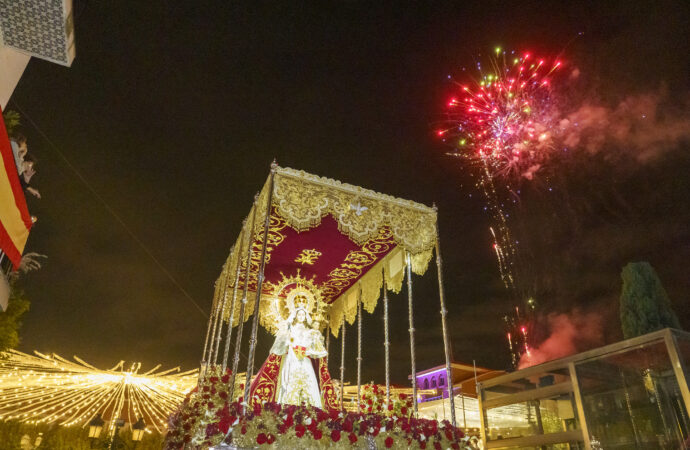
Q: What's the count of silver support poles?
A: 12